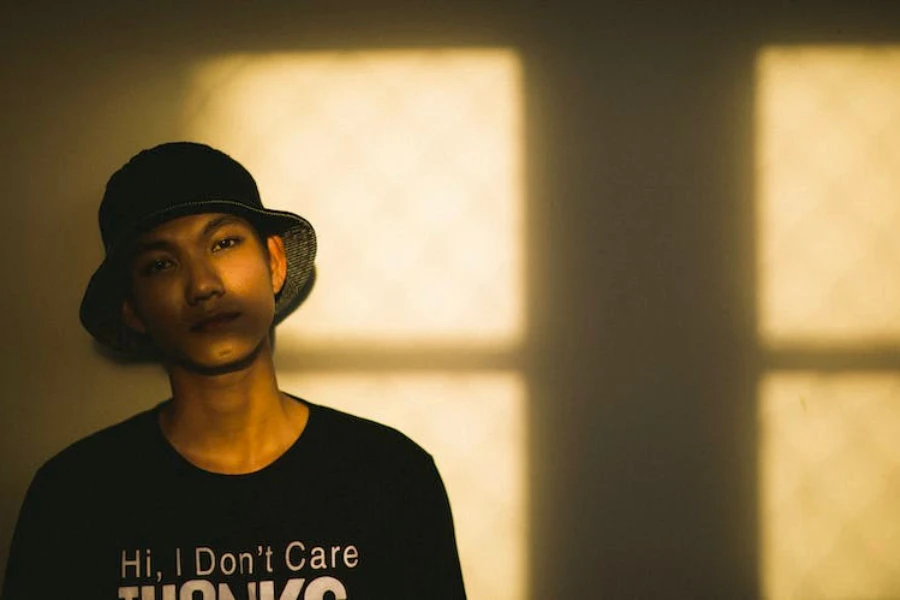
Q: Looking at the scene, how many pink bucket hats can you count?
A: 0